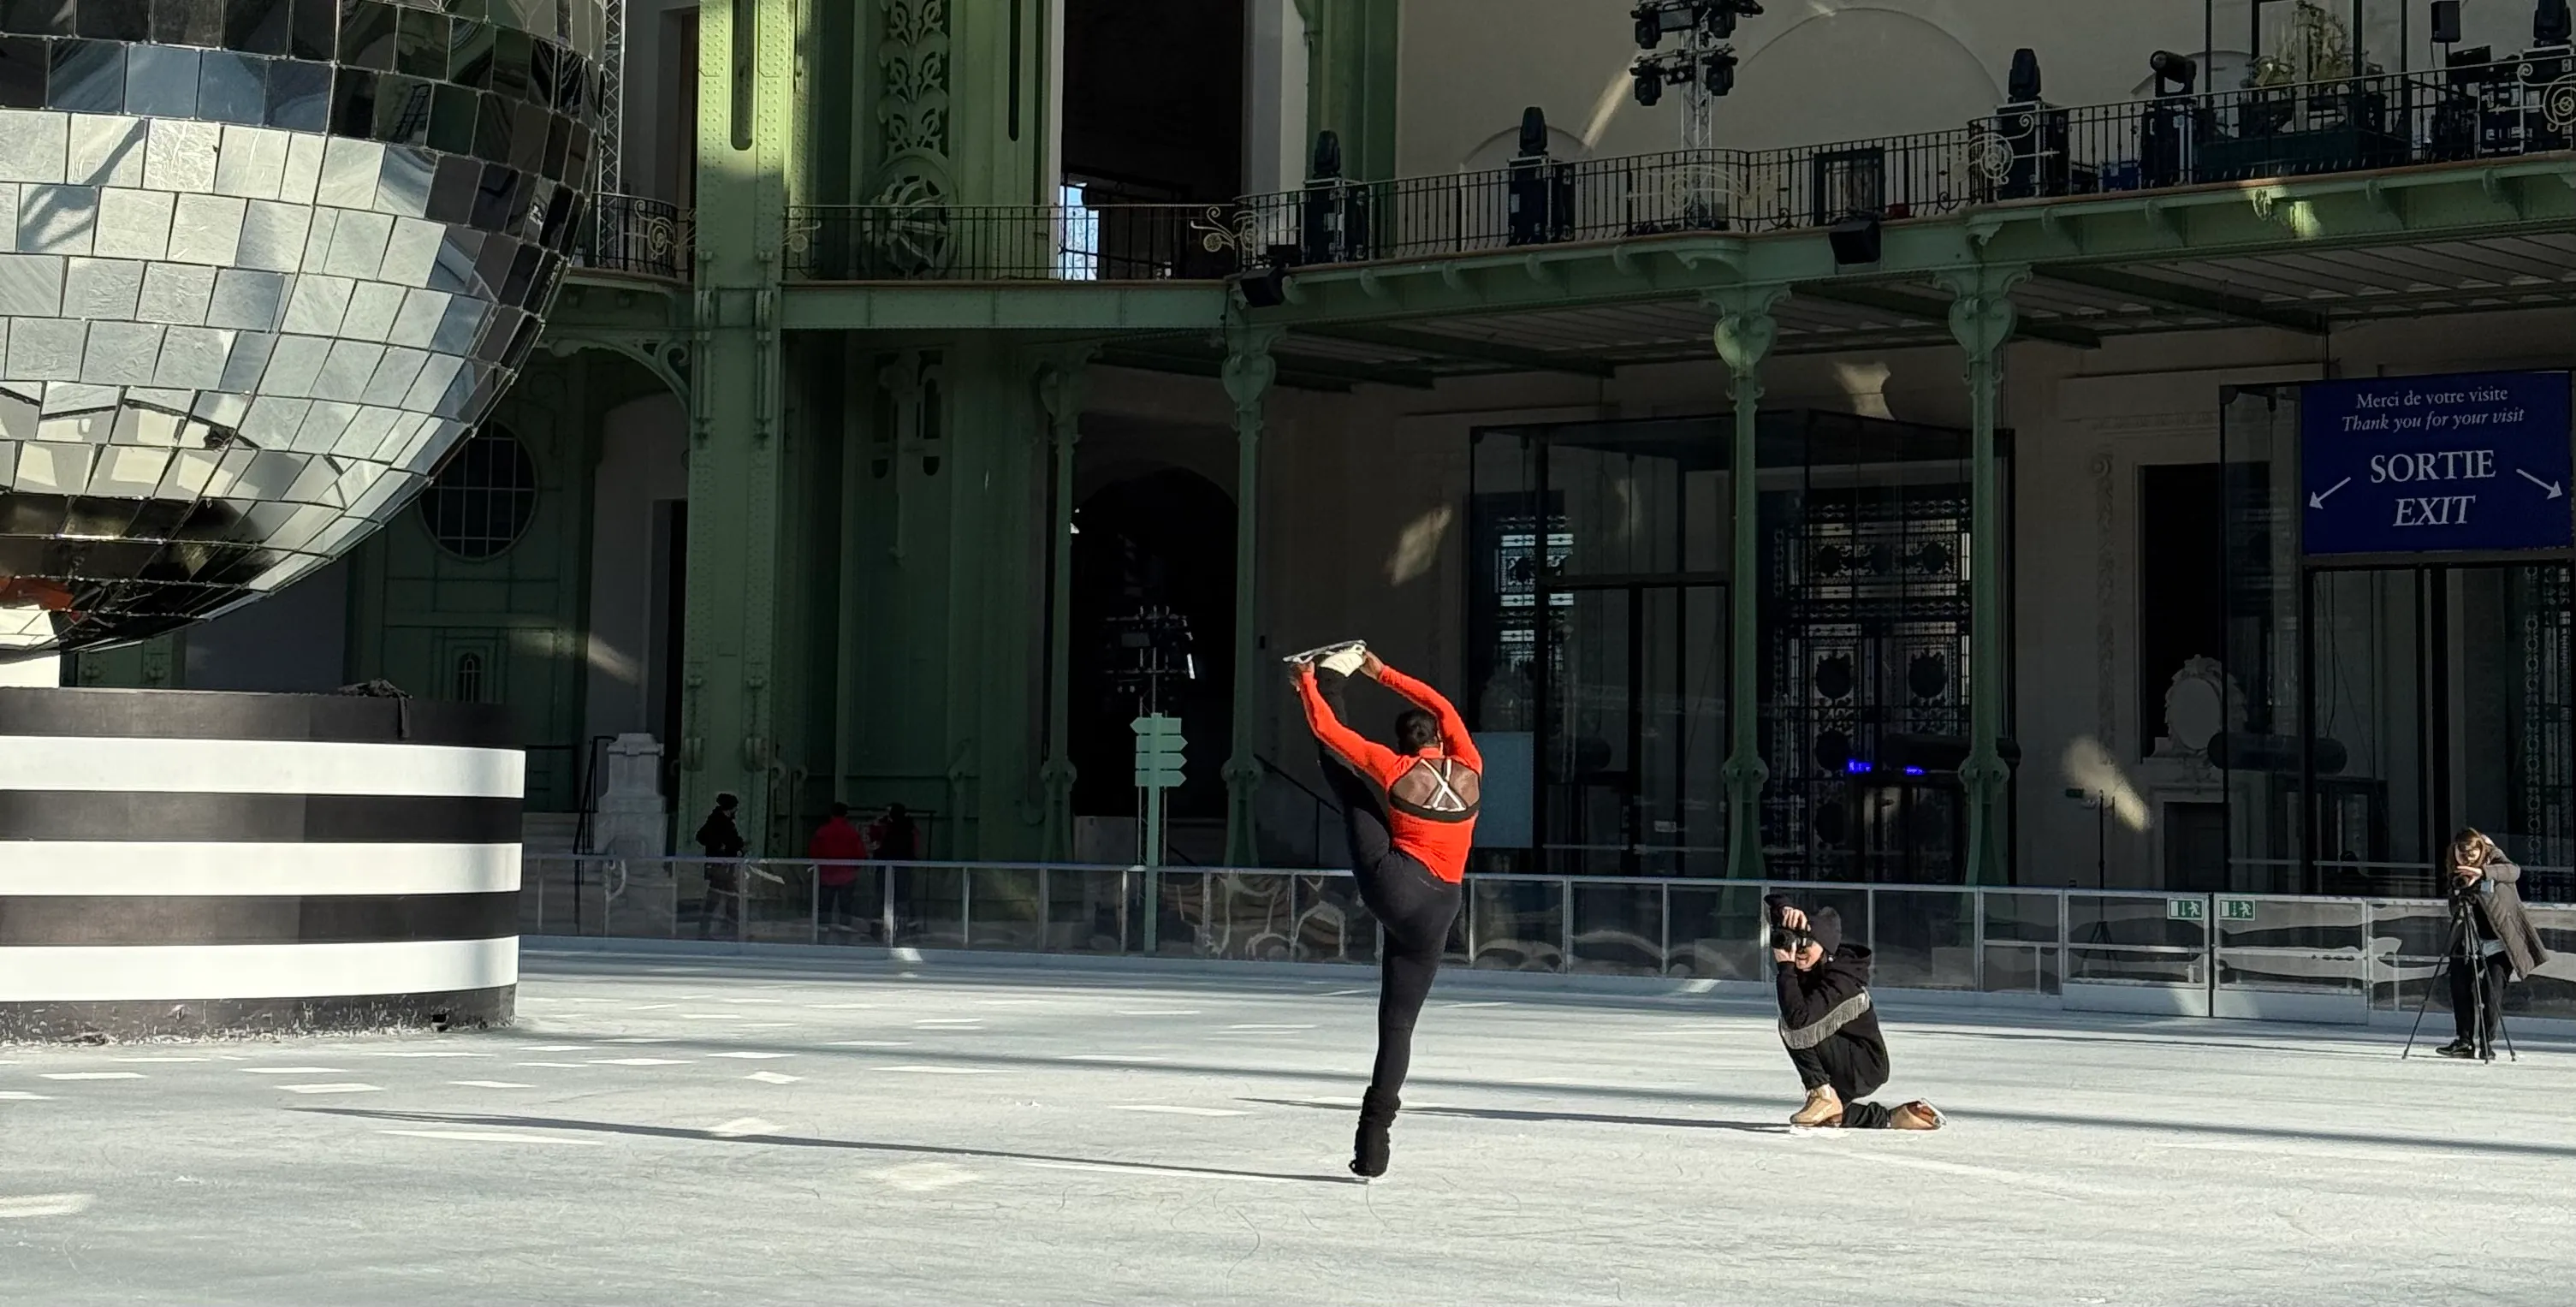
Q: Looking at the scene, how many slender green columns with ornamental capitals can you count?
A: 4